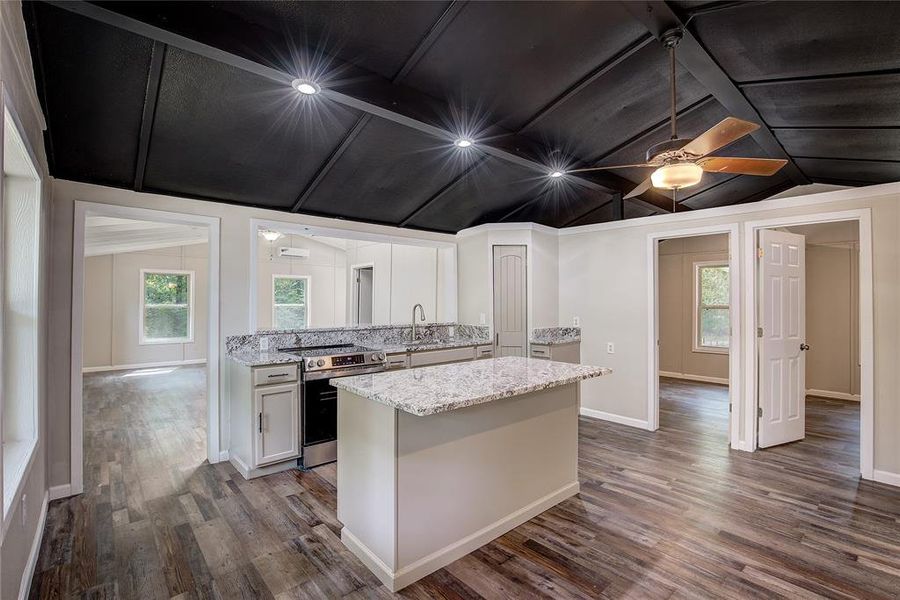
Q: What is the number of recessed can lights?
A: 3